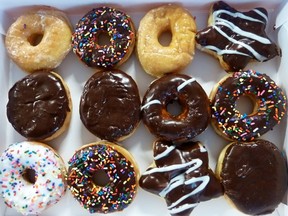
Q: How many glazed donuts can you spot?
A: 2